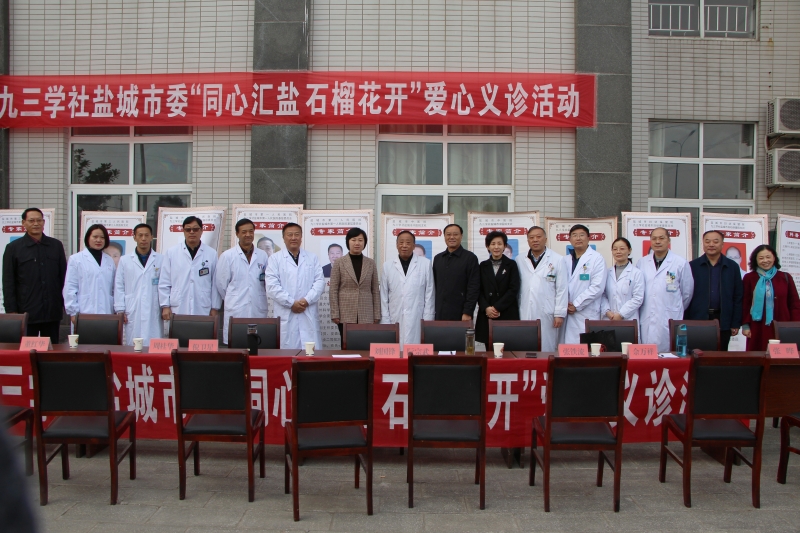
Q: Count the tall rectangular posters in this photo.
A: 11